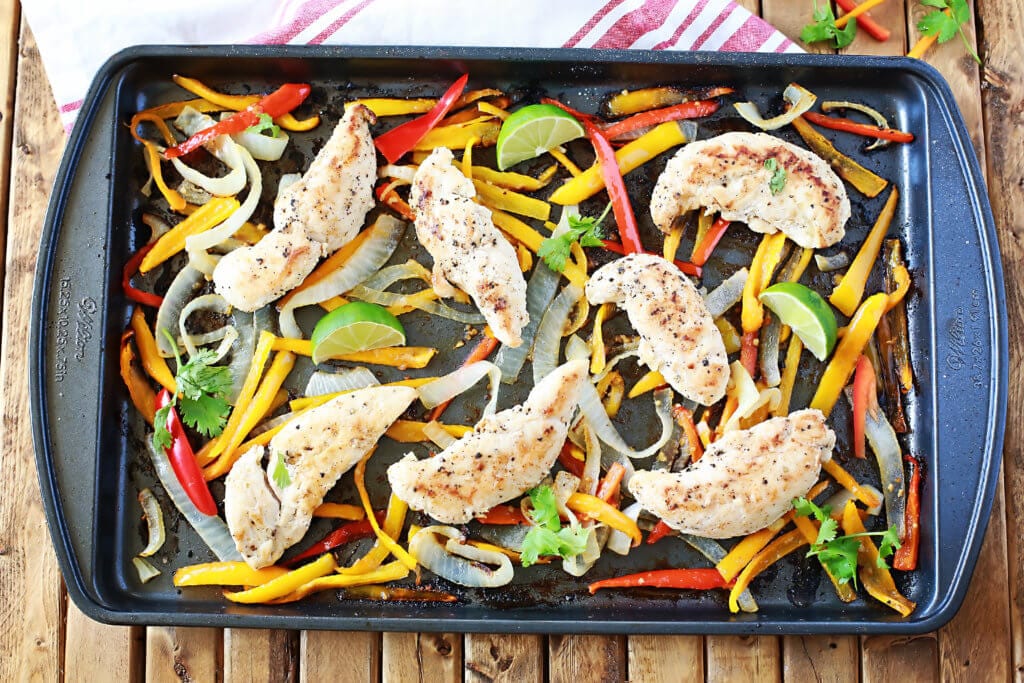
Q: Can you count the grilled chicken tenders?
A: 7